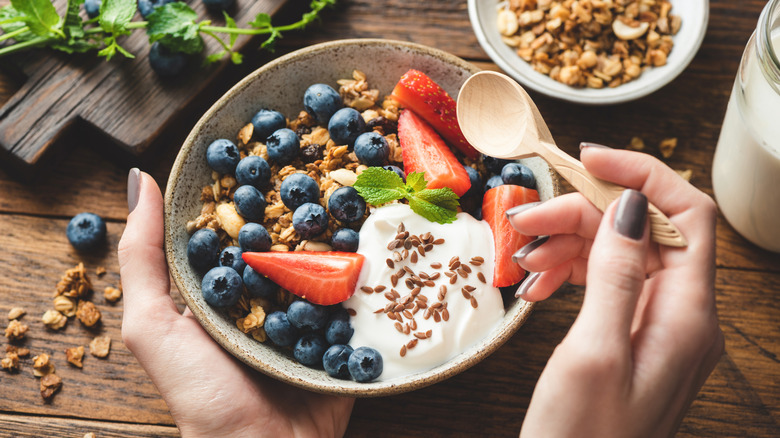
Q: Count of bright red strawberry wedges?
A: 4